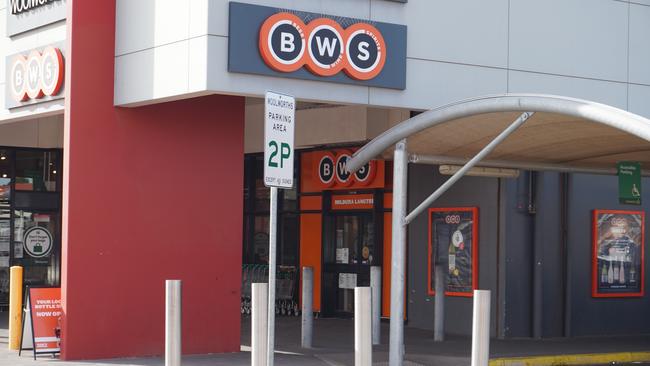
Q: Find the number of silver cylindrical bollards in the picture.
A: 7